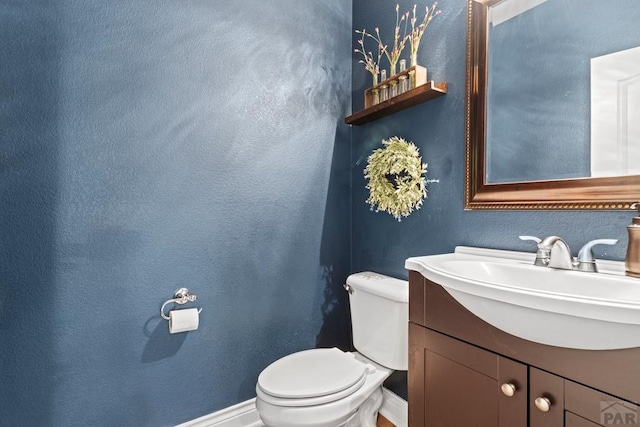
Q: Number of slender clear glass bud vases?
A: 5